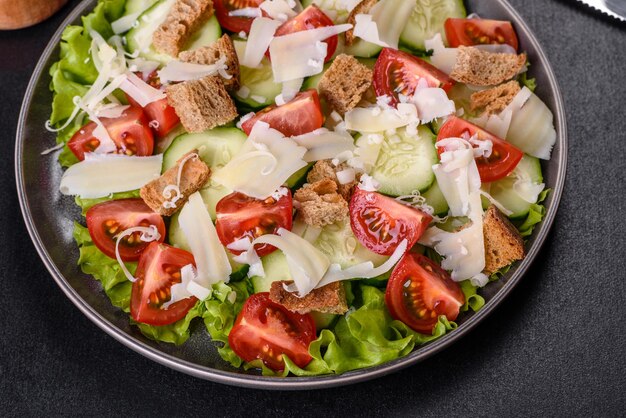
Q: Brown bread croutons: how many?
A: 12